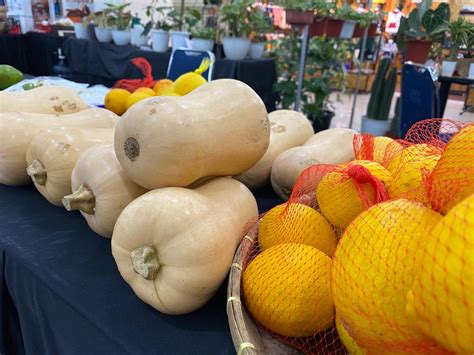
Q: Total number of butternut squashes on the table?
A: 8